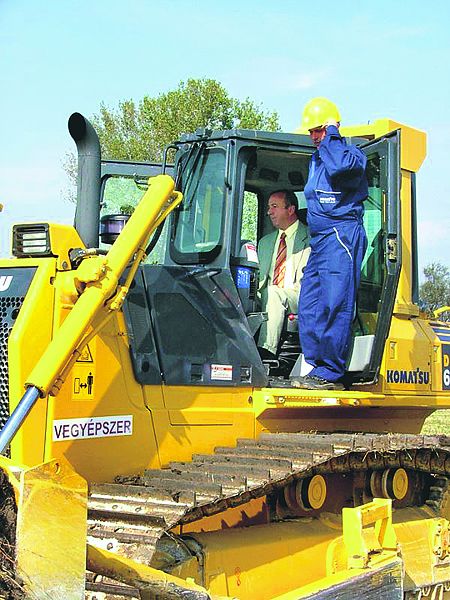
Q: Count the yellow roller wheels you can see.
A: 2